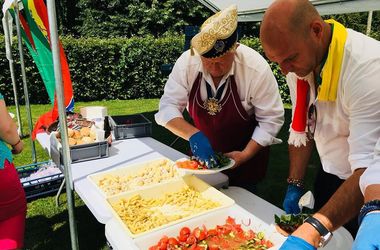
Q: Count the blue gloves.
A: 4